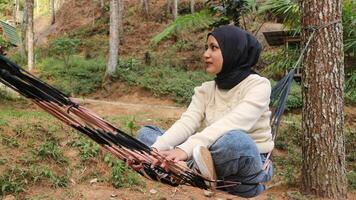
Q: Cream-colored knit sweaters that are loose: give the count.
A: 1